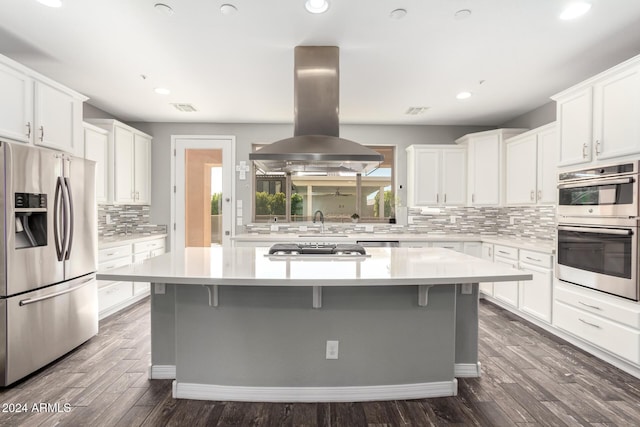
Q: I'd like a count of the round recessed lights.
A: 5